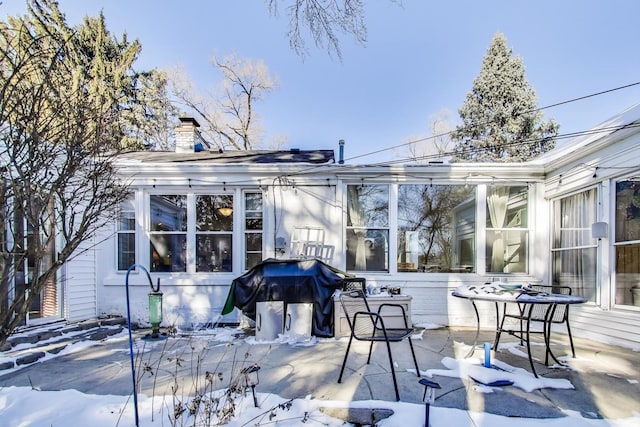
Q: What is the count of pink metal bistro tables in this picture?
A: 0